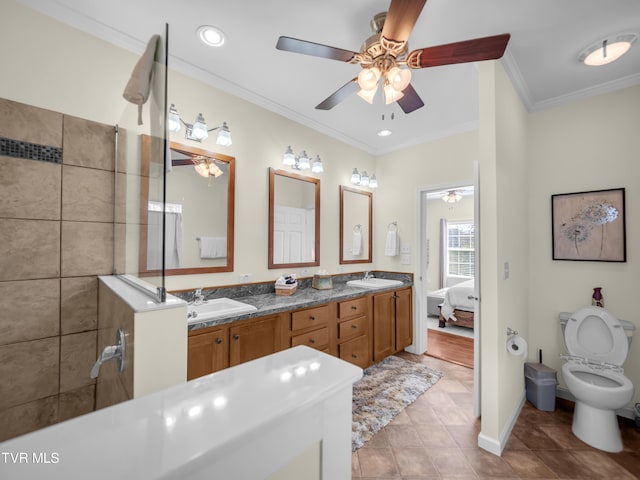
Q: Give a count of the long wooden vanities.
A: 1